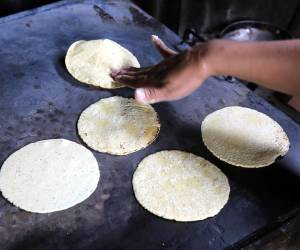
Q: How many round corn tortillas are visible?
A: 5